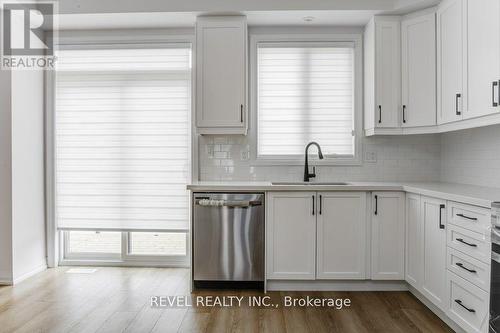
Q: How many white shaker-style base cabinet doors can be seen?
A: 5